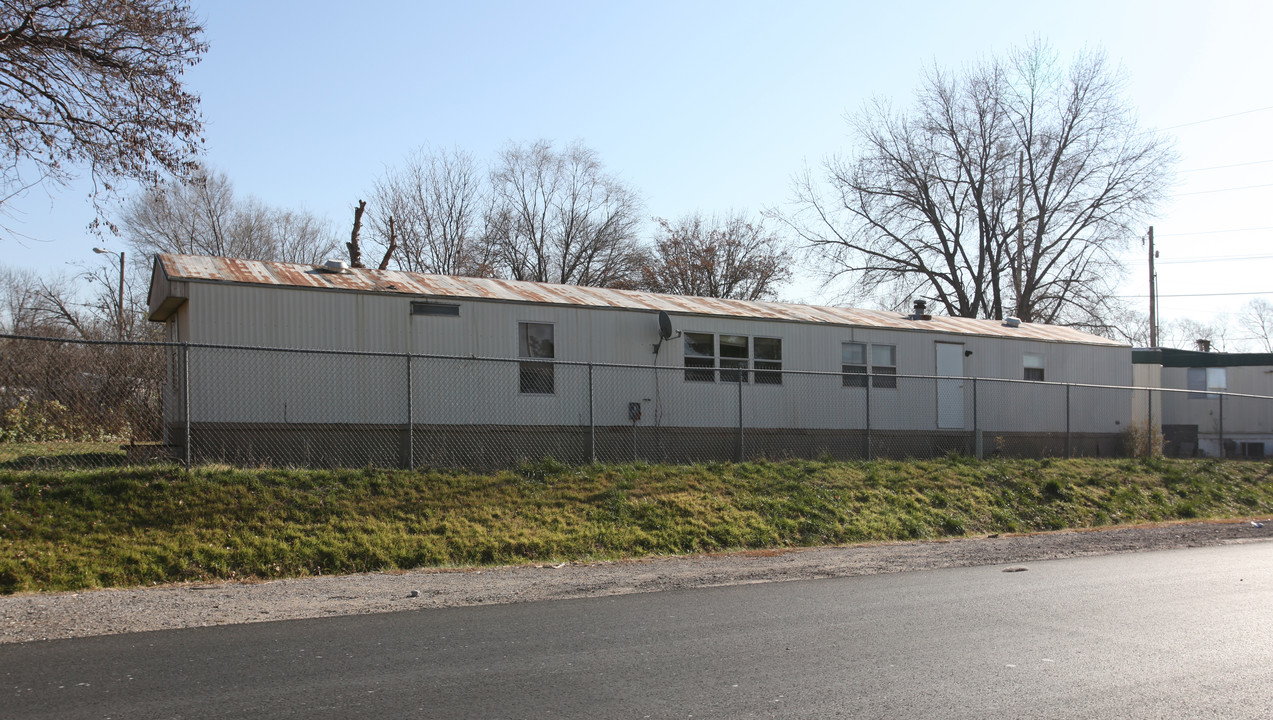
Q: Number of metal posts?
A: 9